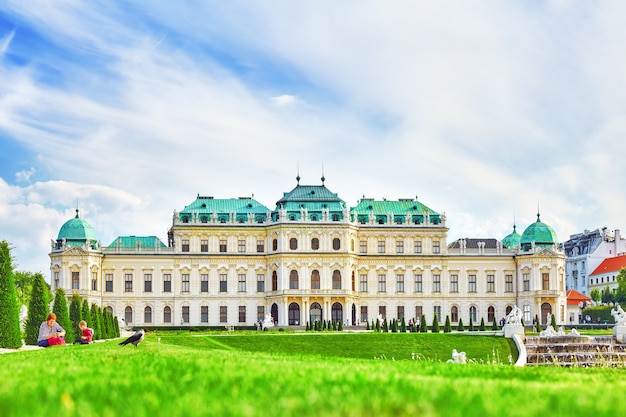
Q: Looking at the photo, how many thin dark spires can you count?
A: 5